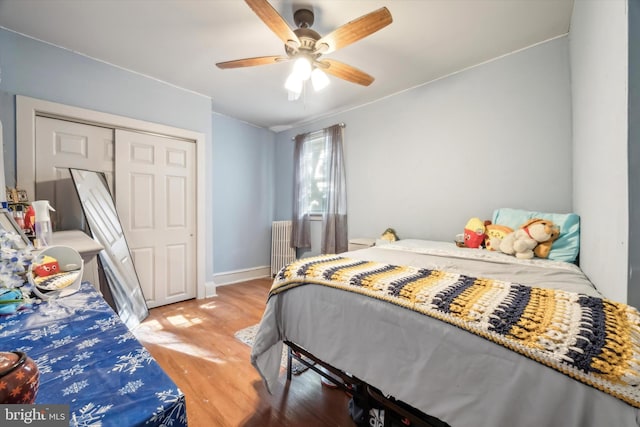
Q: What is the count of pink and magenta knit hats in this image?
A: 0